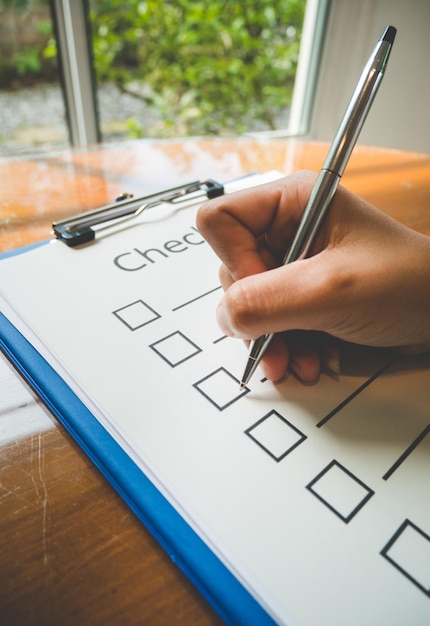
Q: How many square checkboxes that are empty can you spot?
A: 6